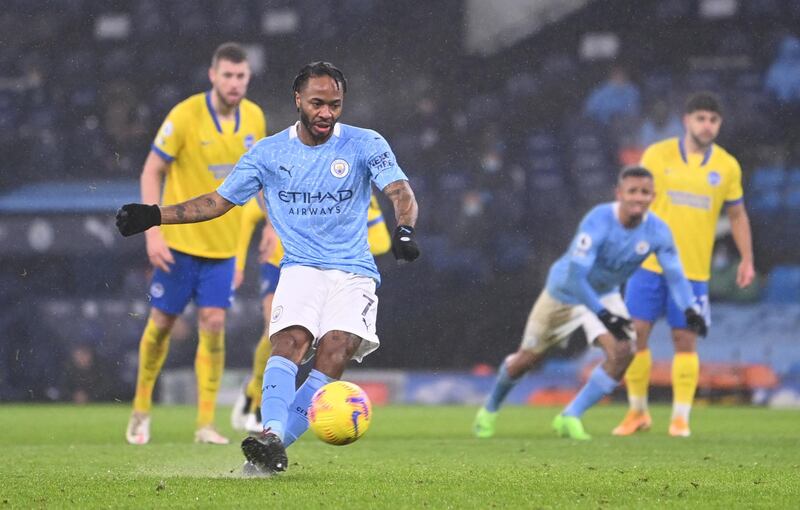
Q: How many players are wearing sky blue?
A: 2